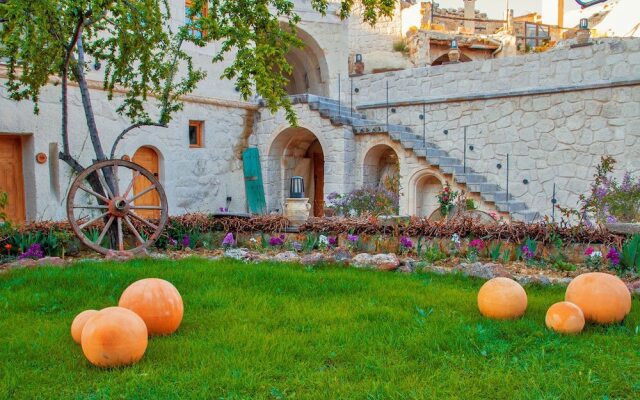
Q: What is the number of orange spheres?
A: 6